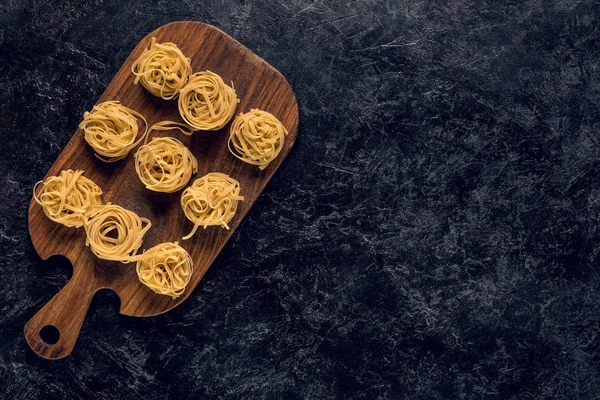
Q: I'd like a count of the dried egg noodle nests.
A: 9